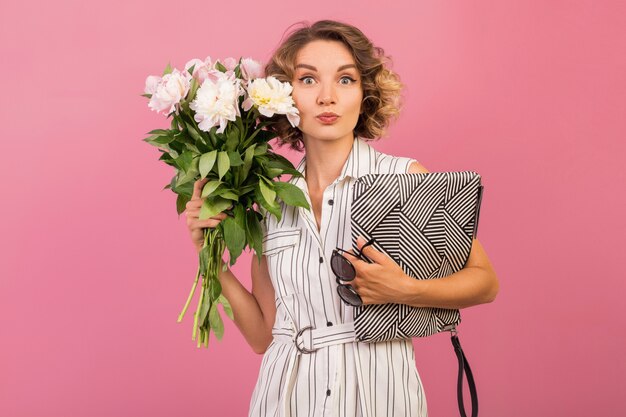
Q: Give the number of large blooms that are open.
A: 3